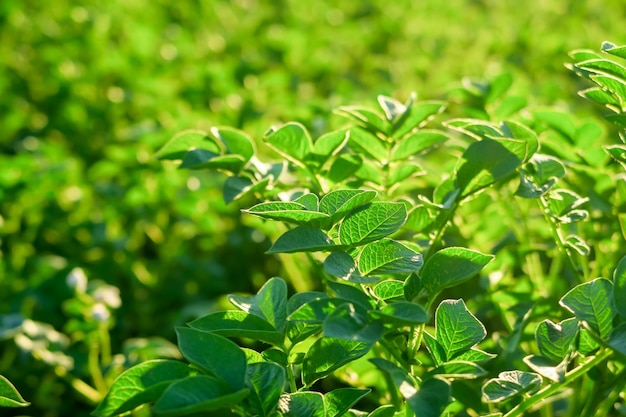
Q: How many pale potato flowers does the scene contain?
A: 3